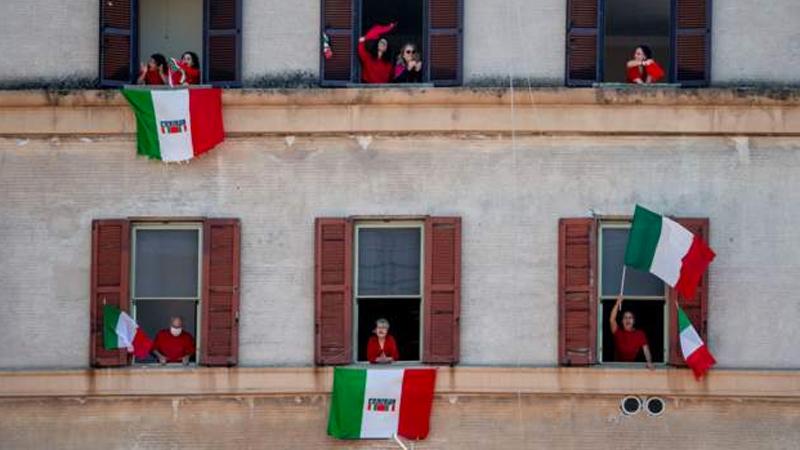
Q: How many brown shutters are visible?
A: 12